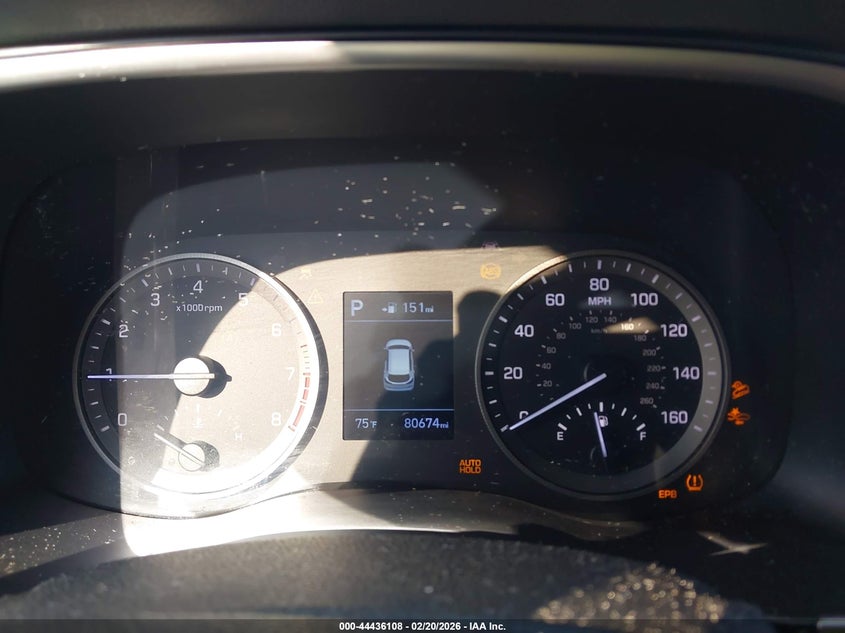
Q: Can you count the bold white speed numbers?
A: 9